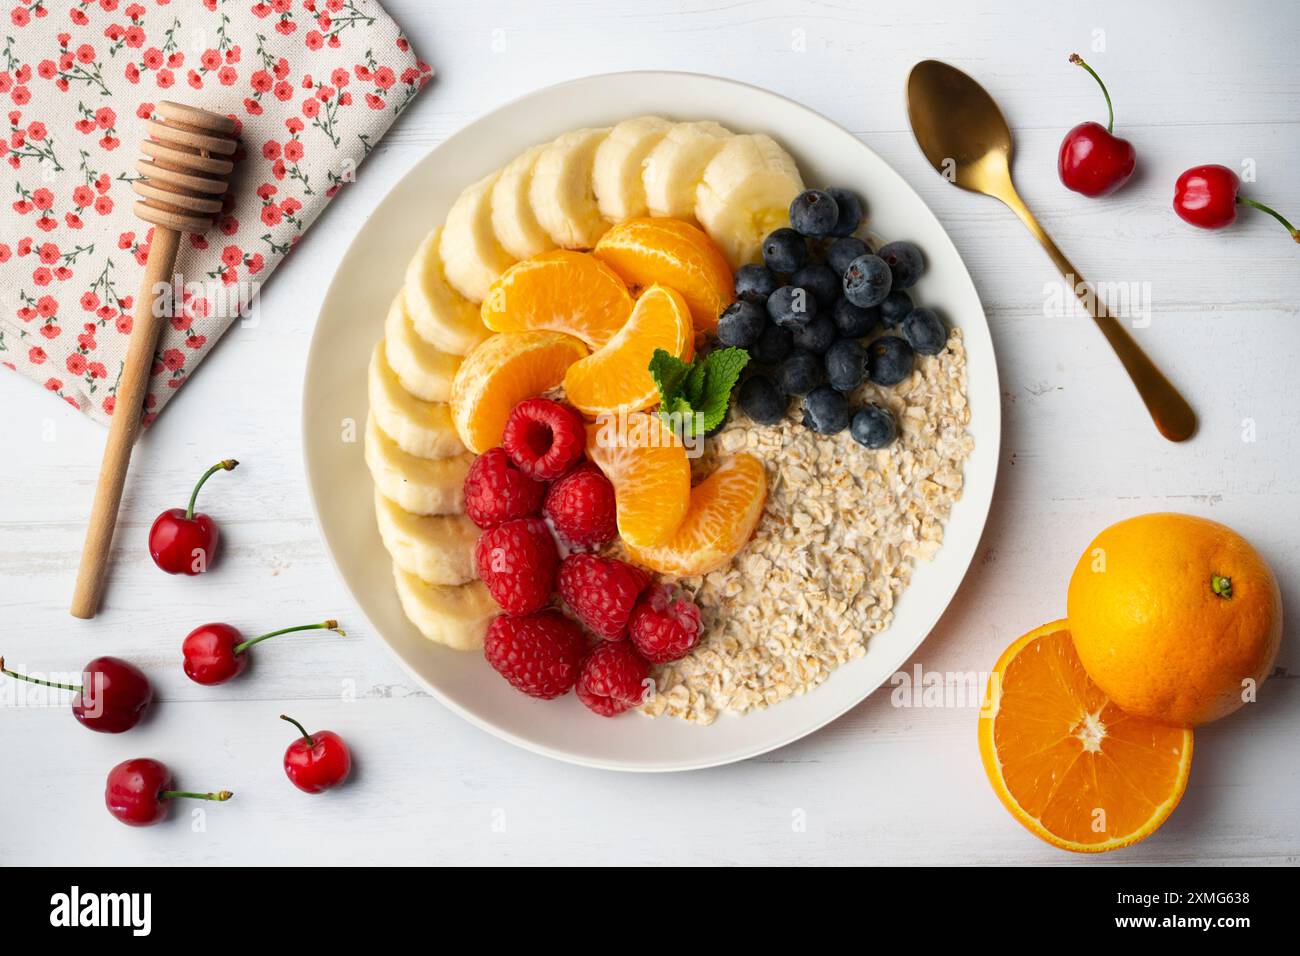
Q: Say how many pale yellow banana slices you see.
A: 12